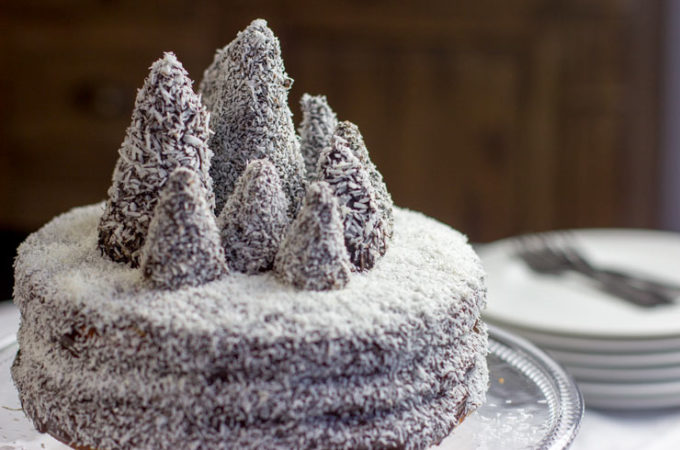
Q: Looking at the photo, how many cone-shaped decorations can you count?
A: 9